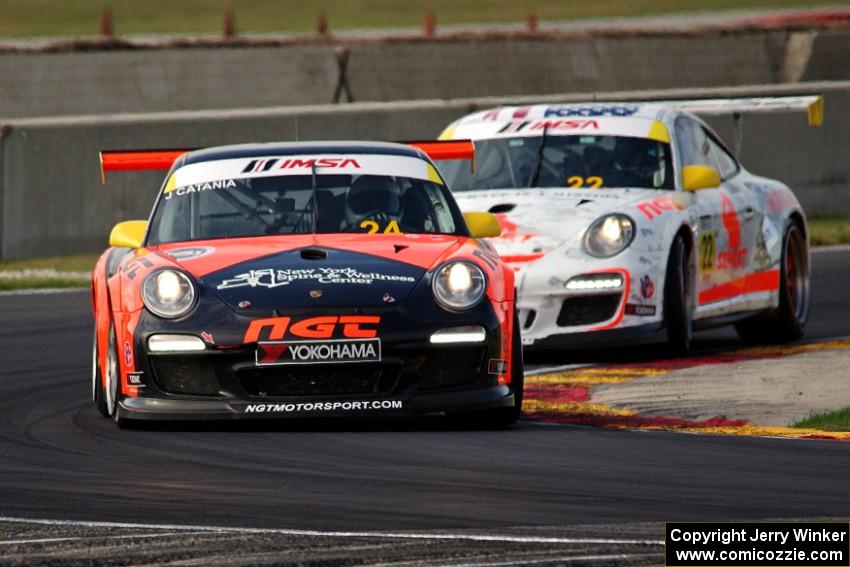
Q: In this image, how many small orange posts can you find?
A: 5